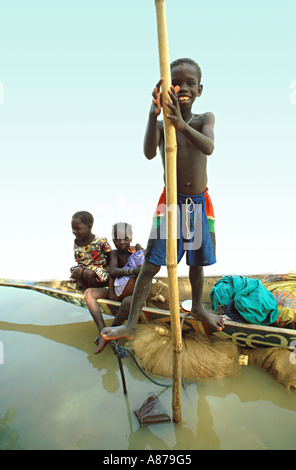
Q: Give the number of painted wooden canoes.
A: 1